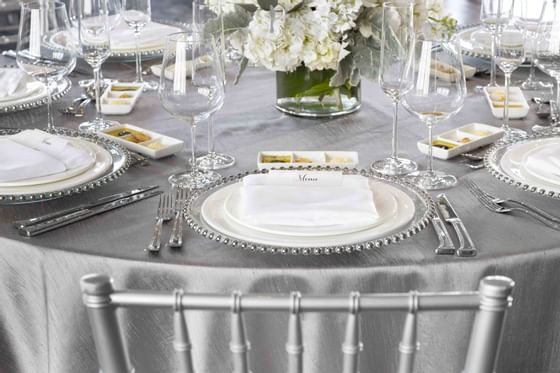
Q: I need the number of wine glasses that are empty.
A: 12